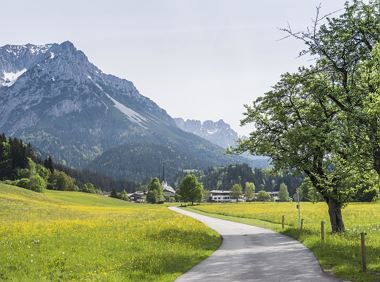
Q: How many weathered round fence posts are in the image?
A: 4